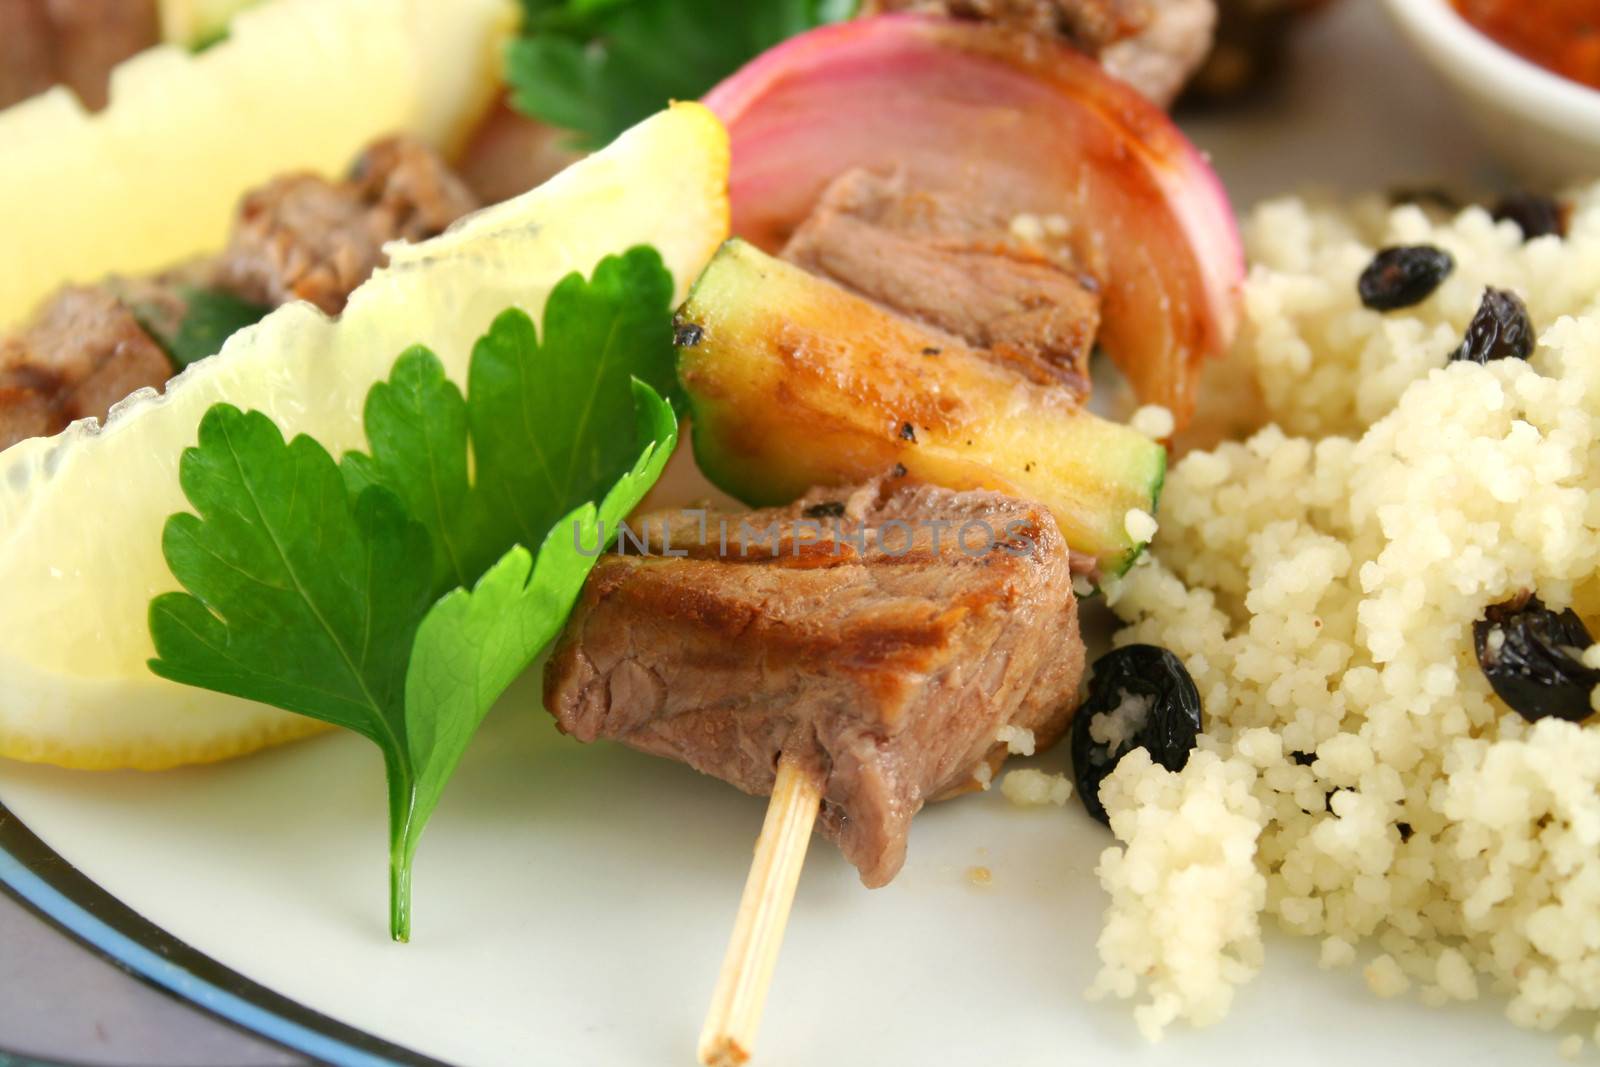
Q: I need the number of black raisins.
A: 6